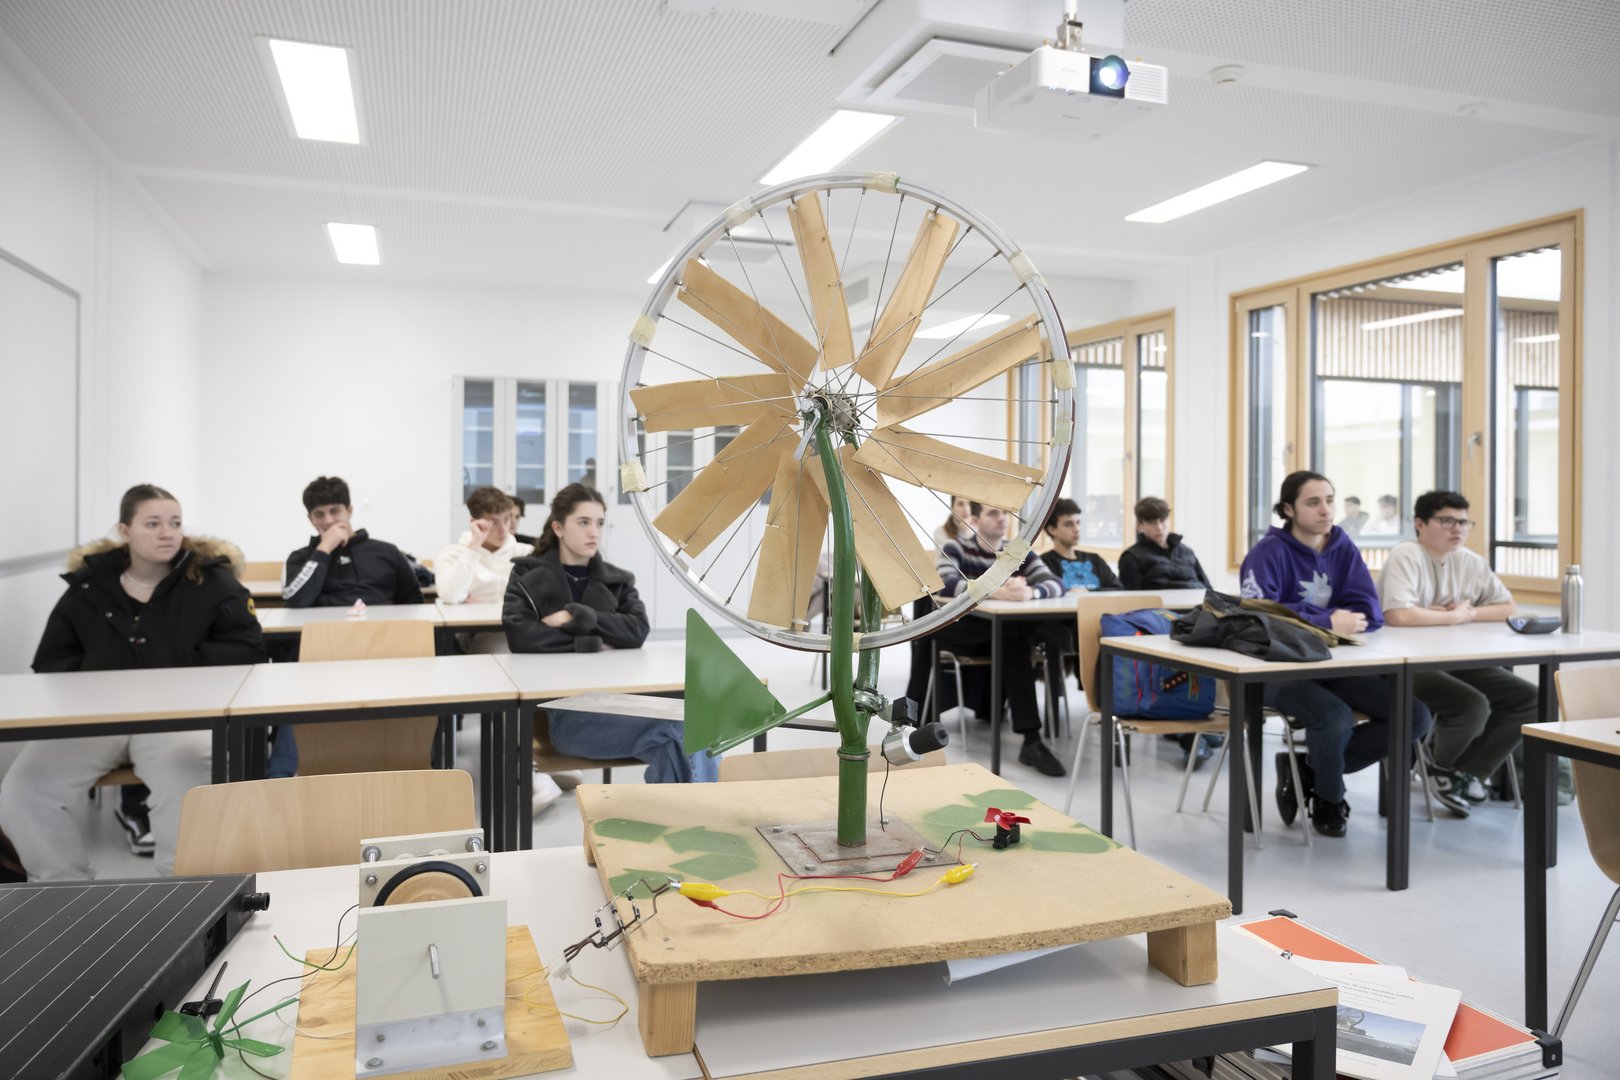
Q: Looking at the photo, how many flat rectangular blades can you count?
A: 9